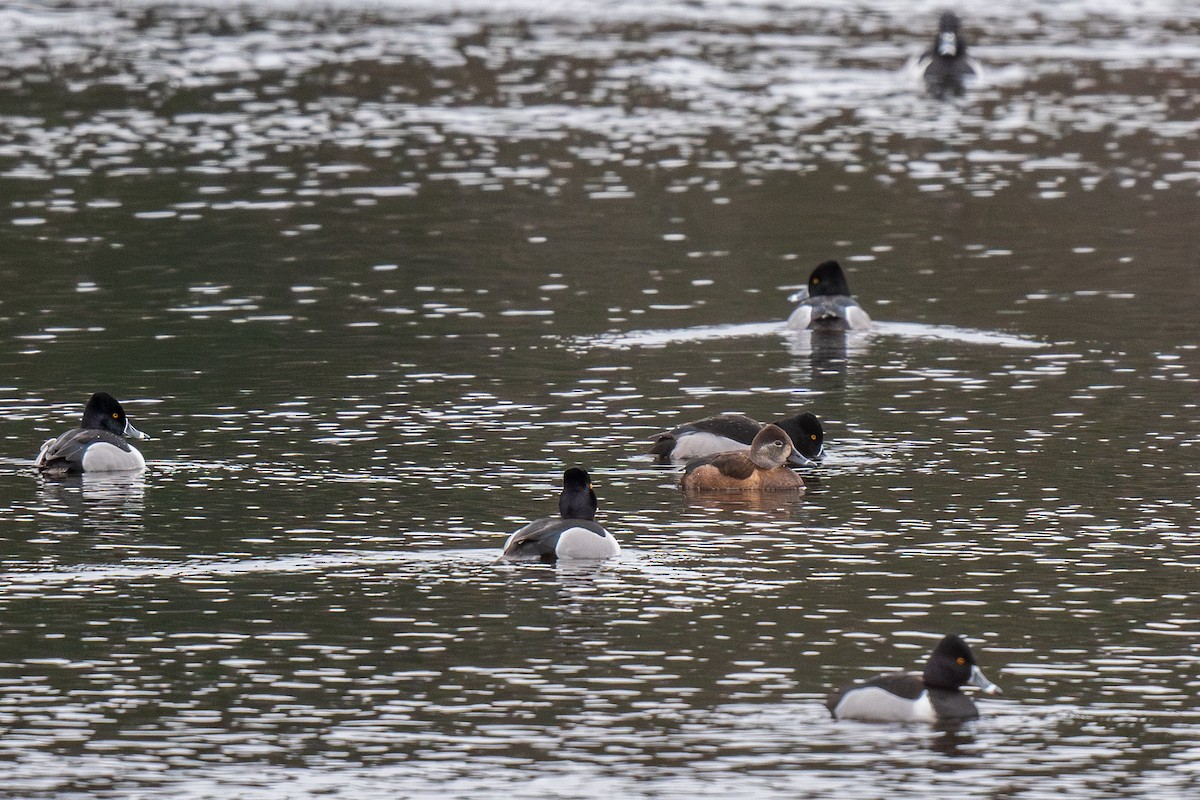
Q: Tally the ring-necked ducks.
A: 7